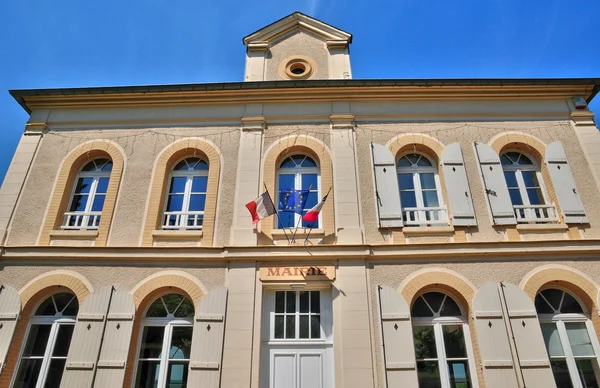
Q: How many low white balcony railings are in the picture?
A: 4